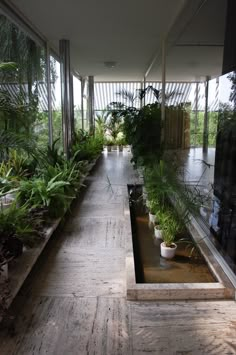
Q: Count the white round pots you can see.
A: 3